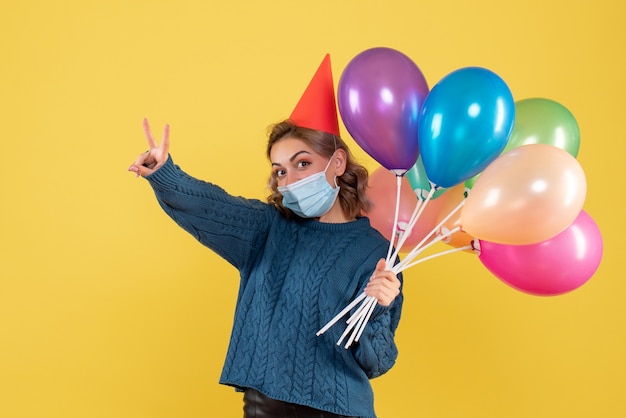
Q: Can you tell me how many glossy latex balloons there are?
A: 8